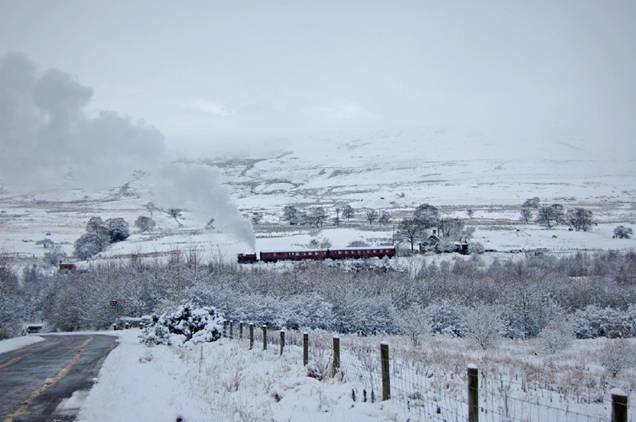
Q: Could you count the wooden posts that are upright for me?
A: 11